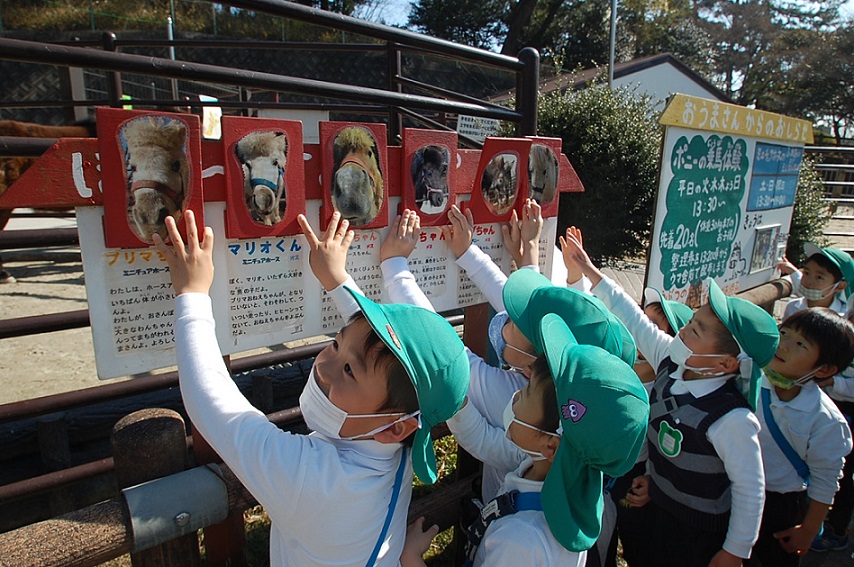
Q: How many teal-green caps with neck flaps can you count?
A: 6